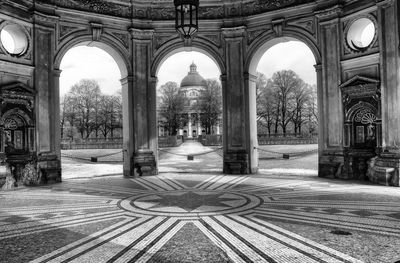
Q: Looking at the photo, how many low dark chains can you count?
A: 3